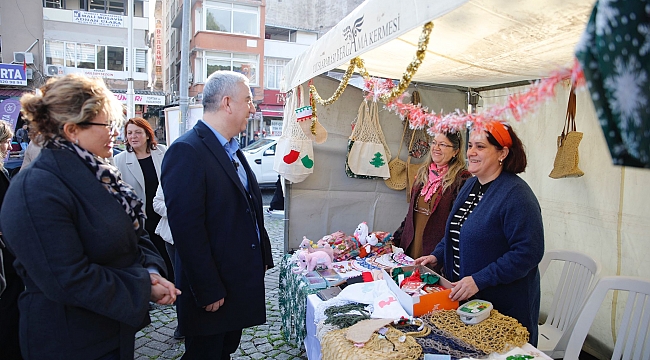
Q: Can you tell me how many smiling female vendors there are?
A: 2